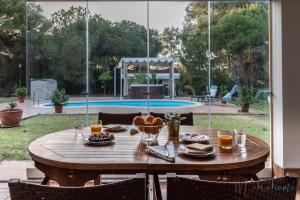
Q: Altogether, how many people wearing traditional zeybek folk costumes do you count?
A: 0